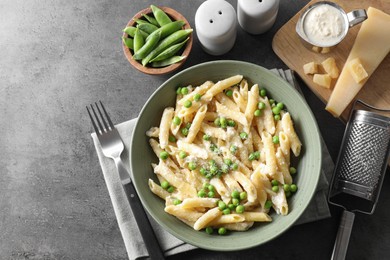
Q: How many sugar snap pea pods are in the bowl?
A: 12